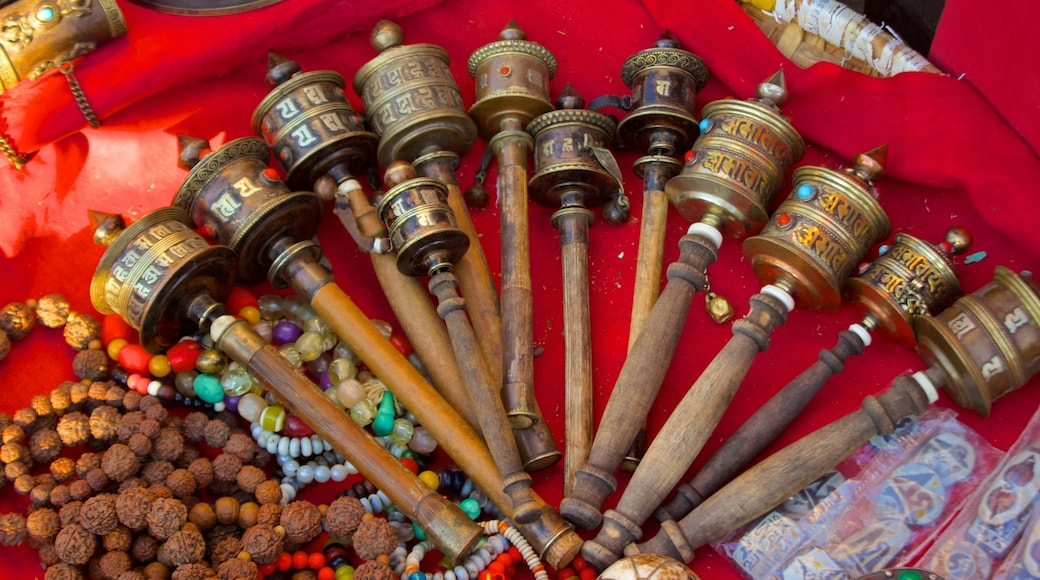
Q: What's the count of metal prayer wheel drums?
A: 12